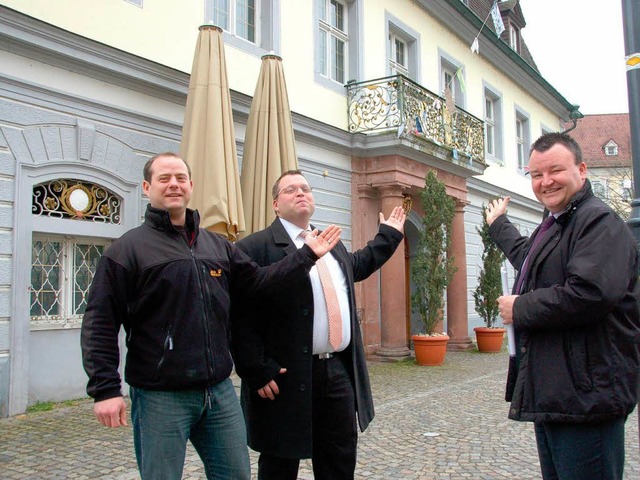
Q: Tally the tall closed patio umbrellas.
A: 2